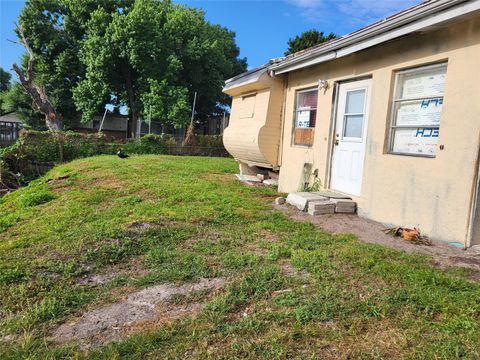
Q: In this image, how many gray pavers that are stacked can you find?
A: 4